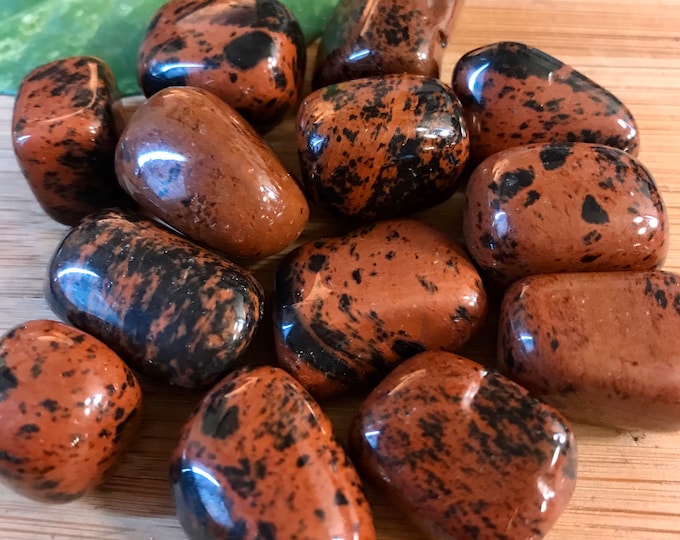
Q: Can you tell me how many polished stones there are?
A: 13